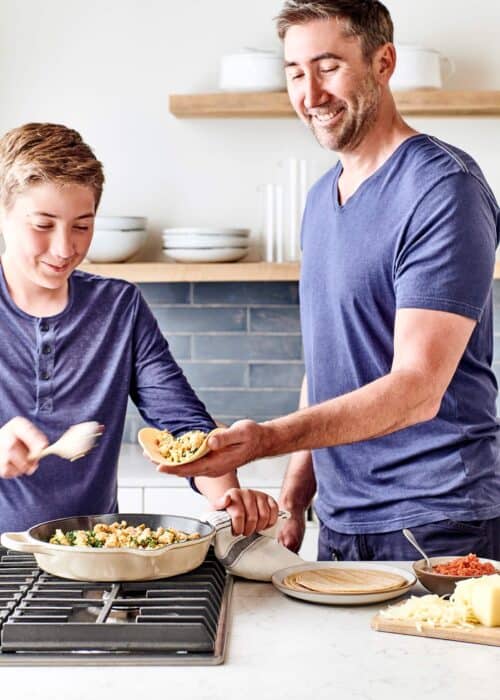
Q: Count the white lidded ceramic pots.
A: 2